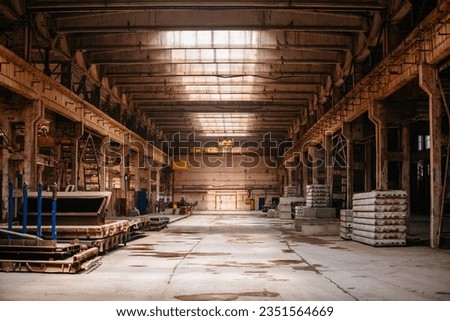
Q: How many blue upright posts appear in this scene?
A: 4